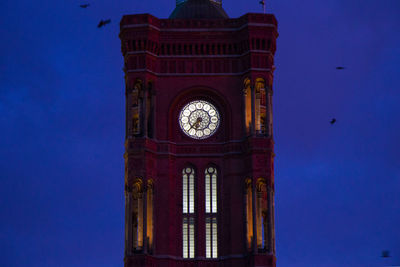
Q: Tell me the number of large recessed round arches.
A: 1